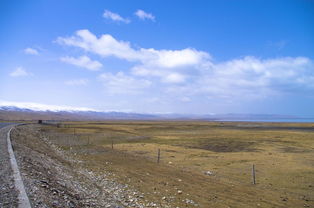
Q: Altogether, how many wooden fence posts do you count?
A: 5